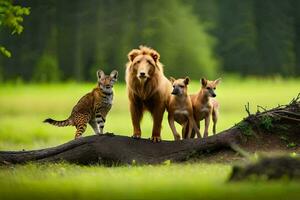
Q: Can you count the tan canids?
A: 2